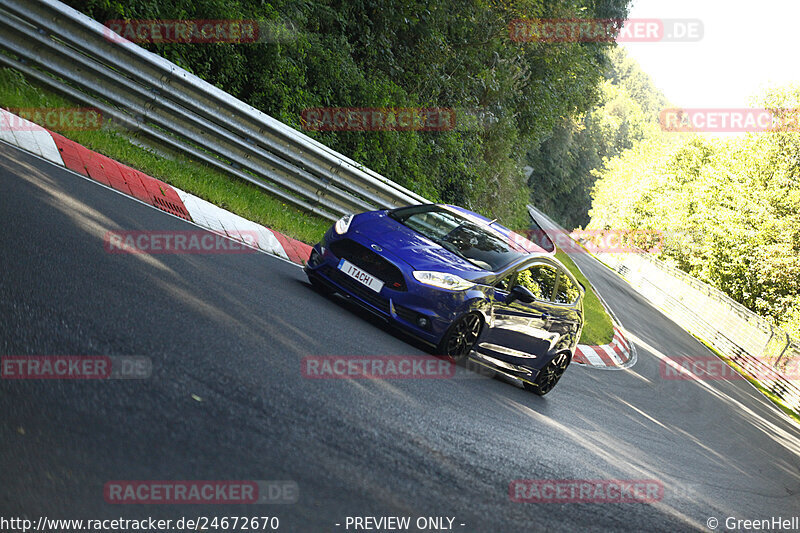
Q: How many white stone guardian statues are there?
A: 0